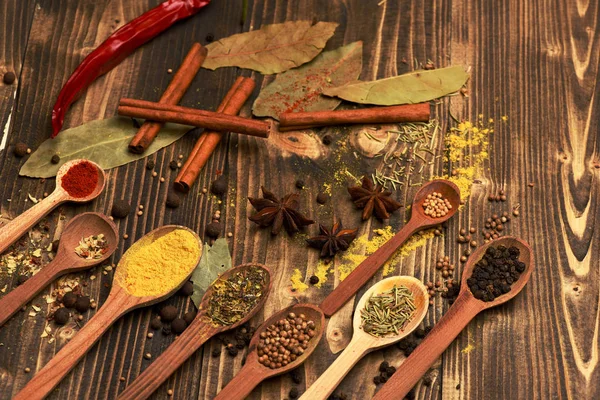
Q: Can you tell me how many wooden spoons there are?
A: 8